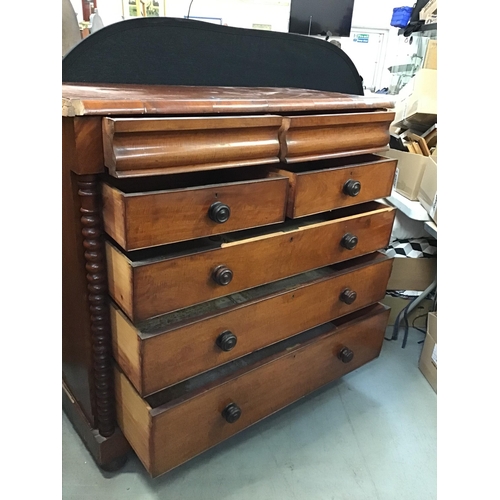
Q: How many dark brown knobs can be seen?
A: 8